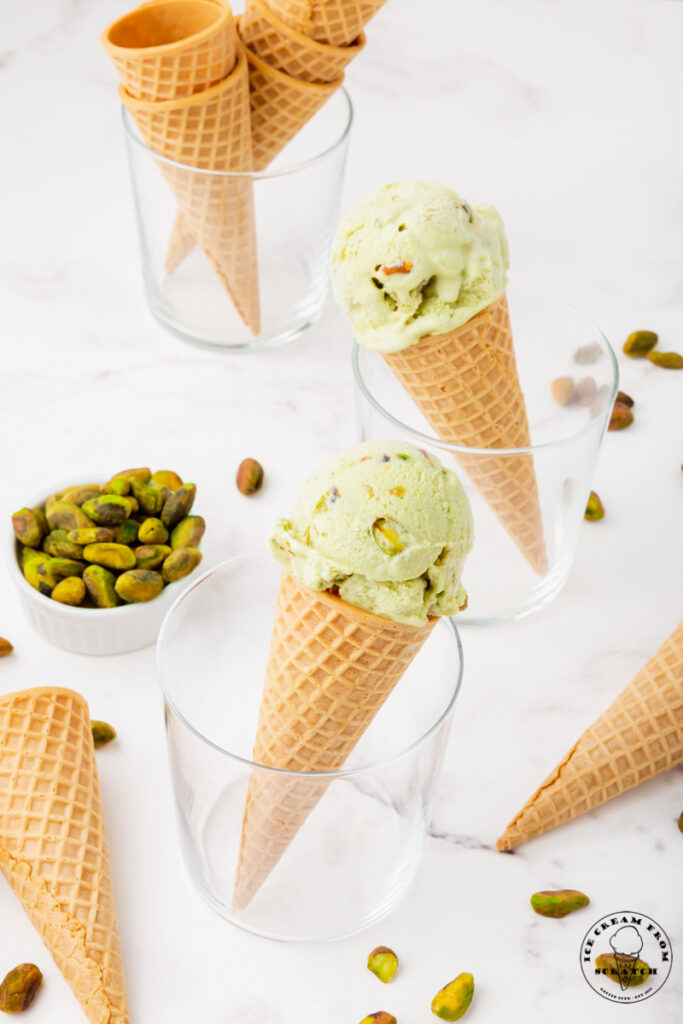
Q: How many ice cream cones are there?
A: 9